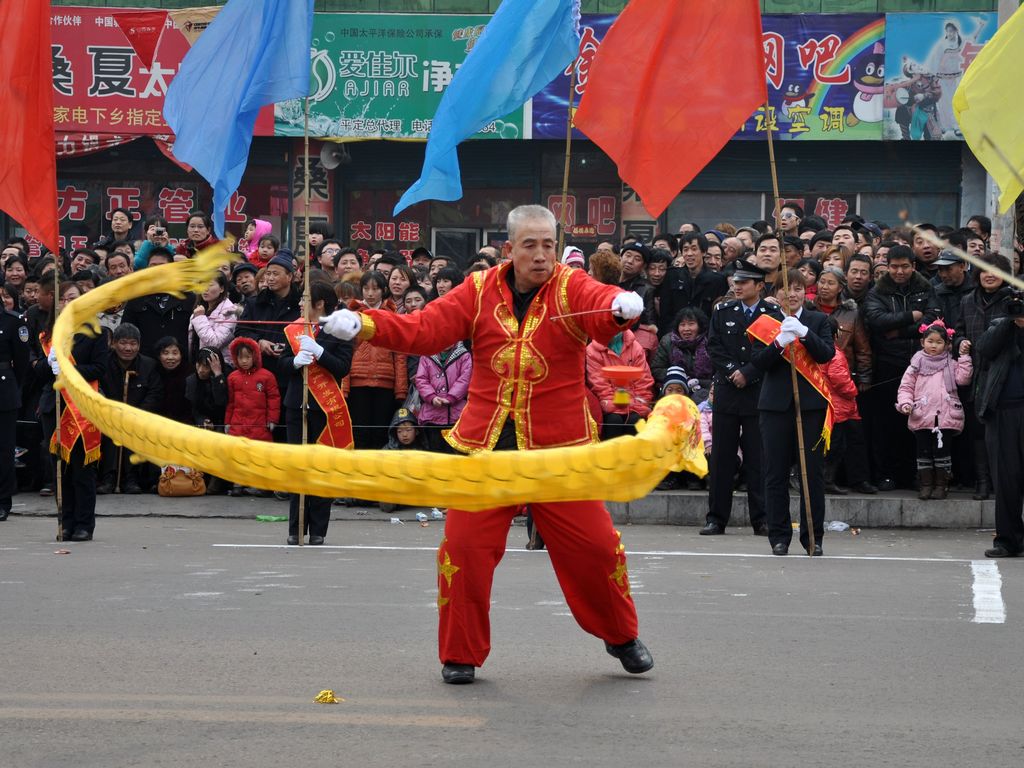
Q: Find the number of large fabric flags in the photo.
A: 5